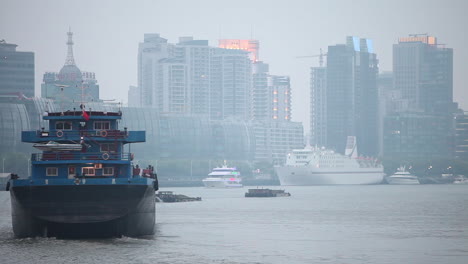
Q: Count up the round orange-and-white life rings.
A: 3